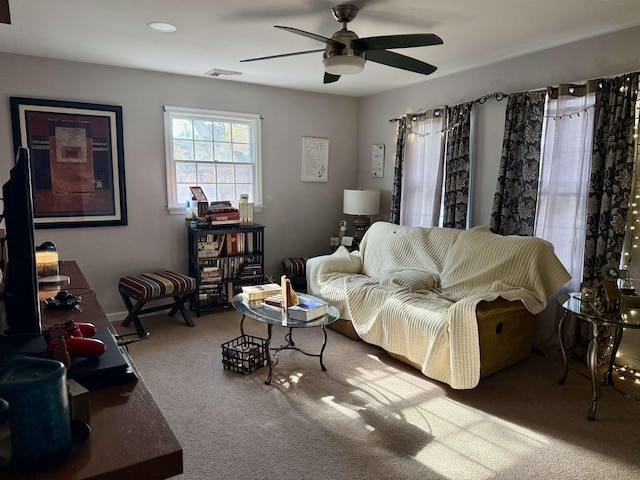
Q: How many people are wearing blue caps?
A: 0